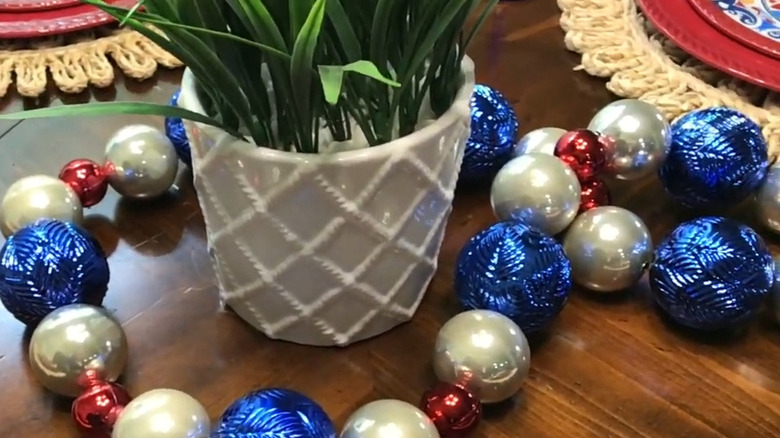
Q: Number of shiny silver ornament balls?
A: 11